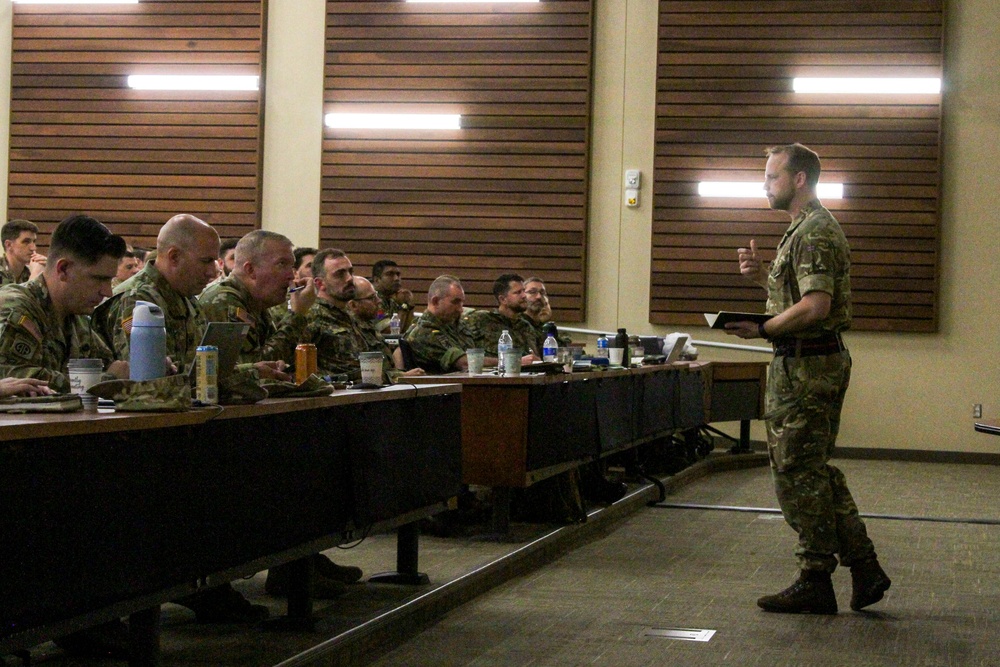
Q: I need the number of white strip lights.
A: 6